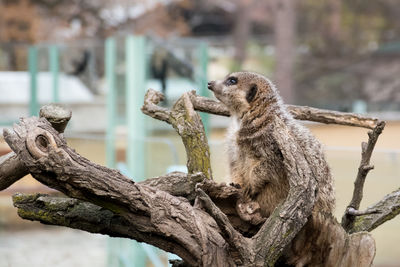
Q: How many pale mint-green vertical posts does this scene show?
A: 5